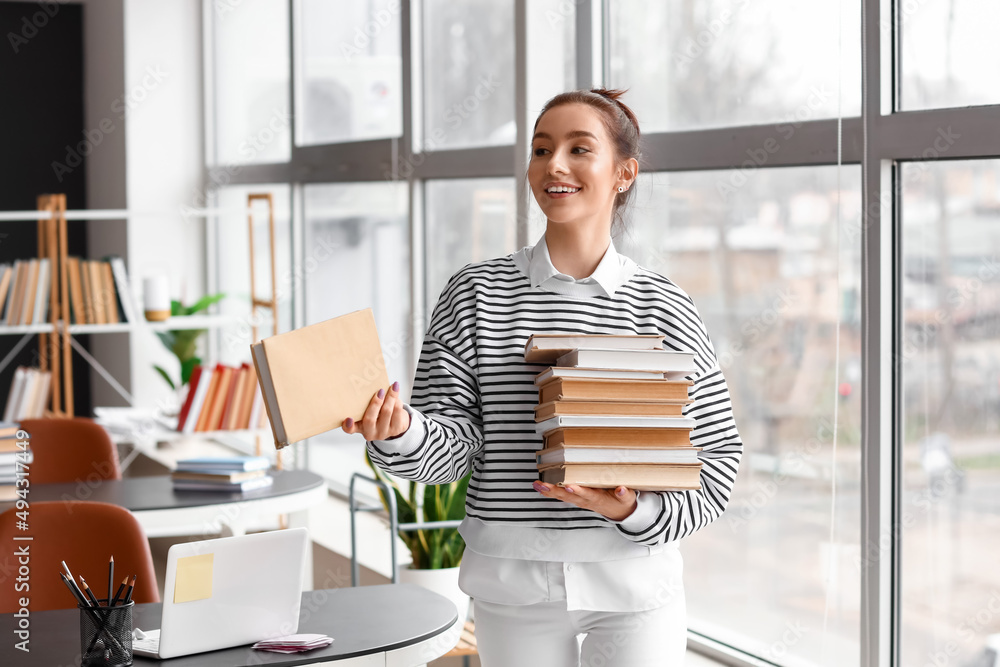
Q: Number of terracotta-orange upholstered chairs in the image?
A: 2